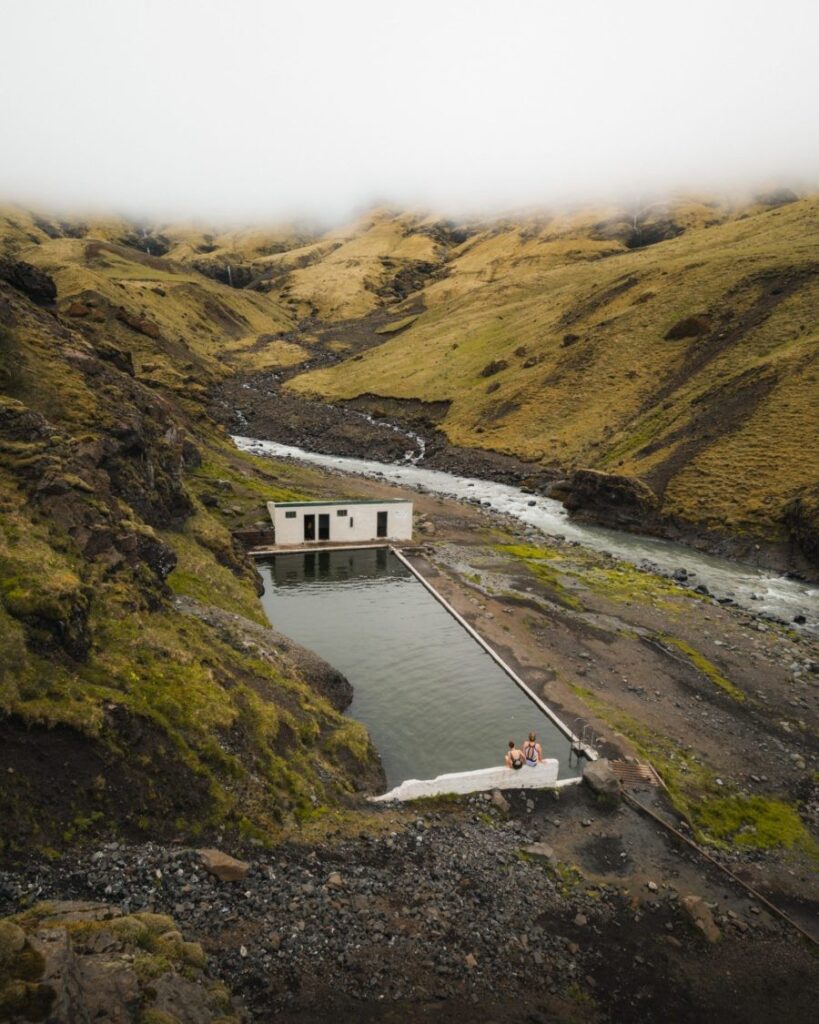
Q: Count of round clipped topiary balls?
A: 0